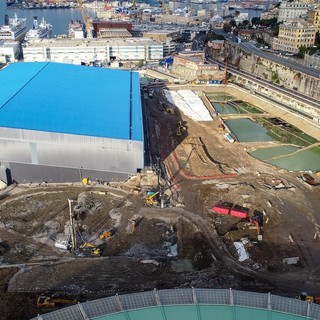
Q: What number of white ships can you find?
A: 2